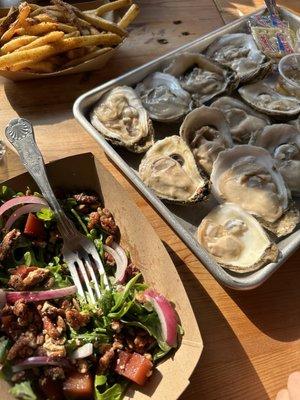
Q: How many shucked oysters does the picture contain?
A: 12